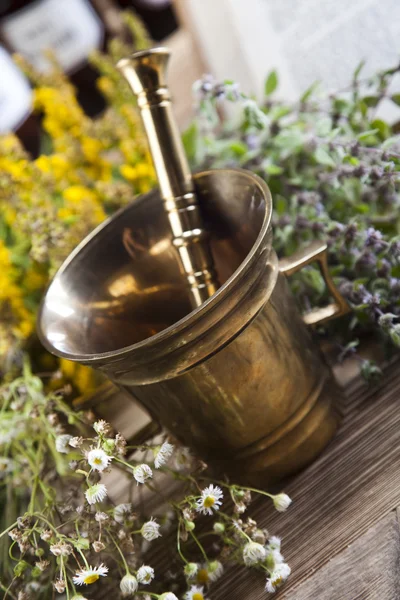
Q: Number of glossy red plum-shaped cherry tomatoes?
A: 0